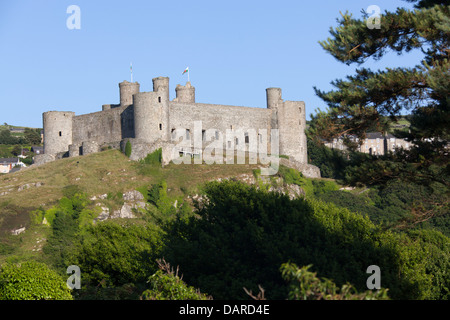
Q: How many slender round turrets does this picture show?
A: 4